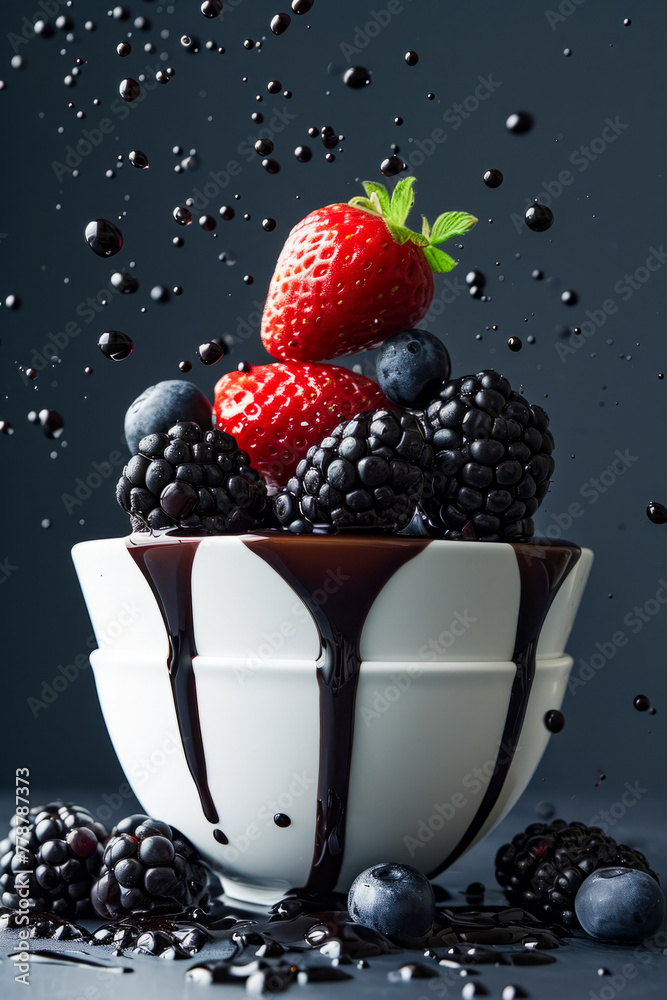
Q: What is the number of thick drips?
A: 3